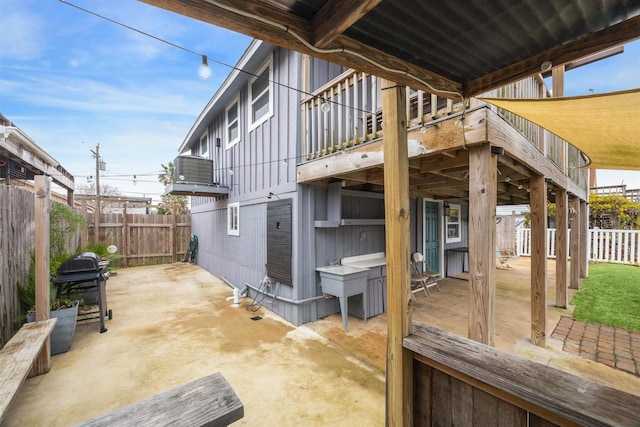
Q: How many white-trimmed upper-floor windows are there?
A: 3